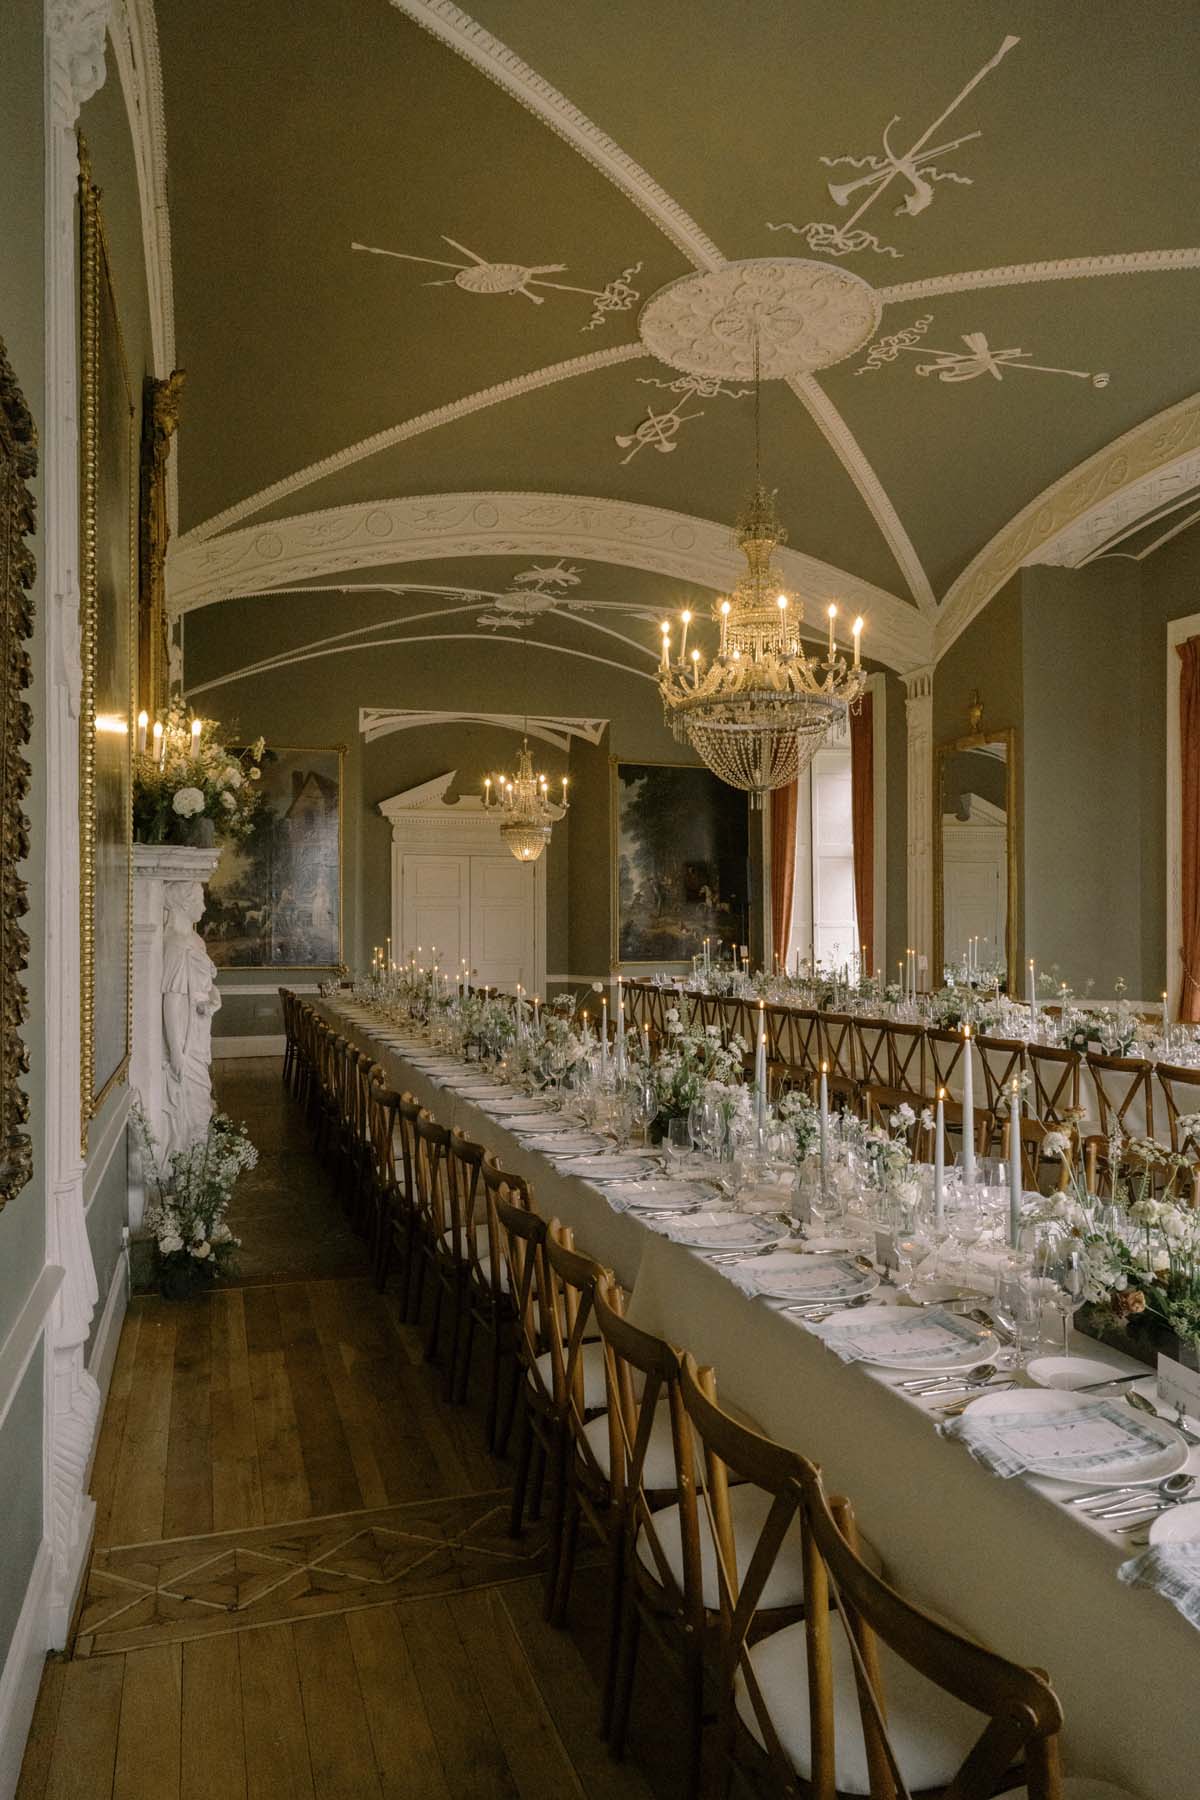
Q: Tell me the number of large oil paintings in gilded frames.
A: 2